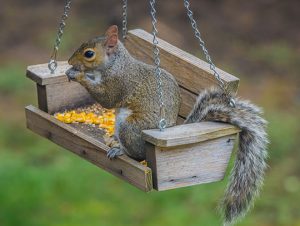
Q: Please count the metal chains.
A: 4